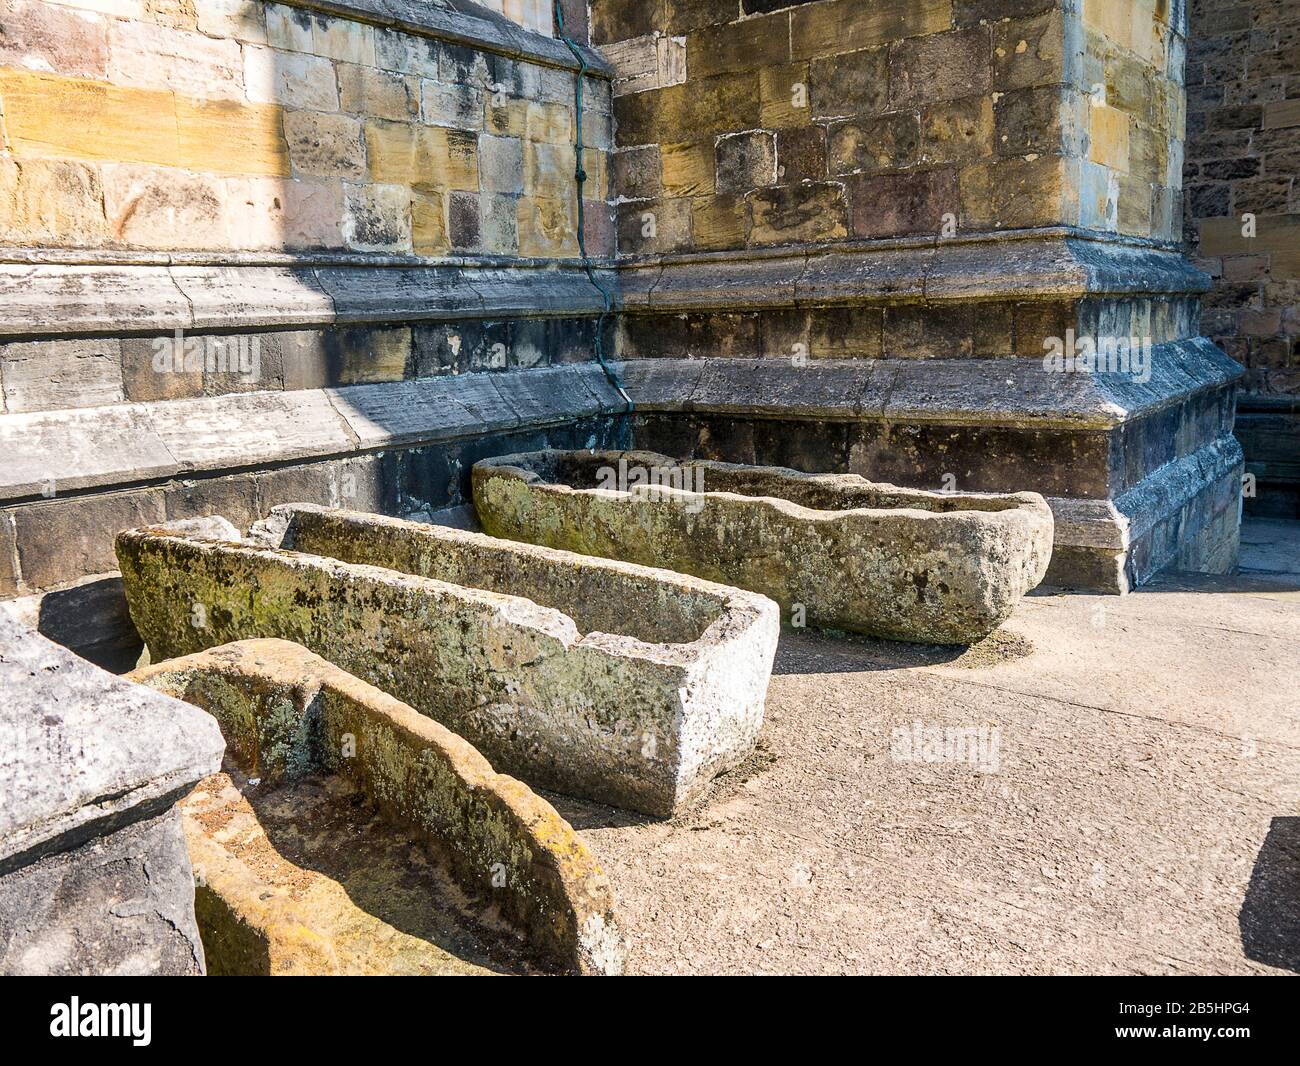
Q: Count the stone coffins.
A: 3